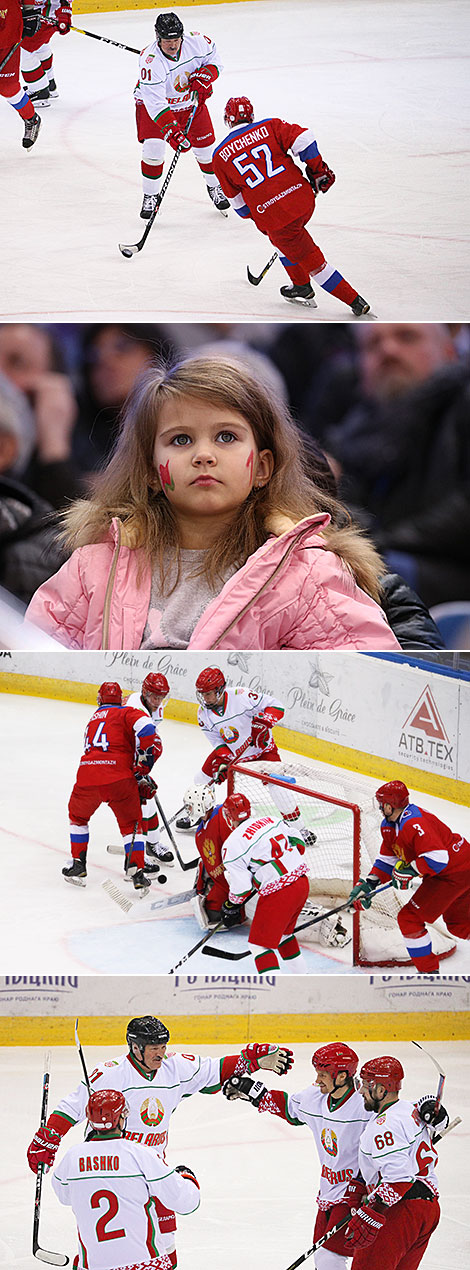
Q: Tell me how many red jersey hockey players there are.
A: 5